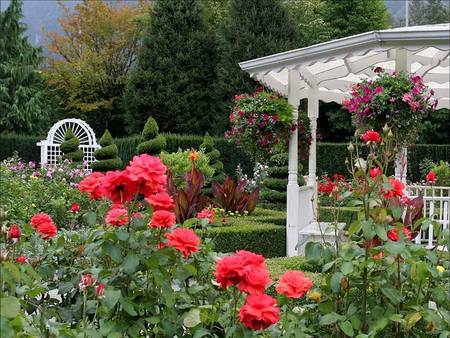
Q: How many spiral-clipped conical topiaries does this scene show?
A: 5